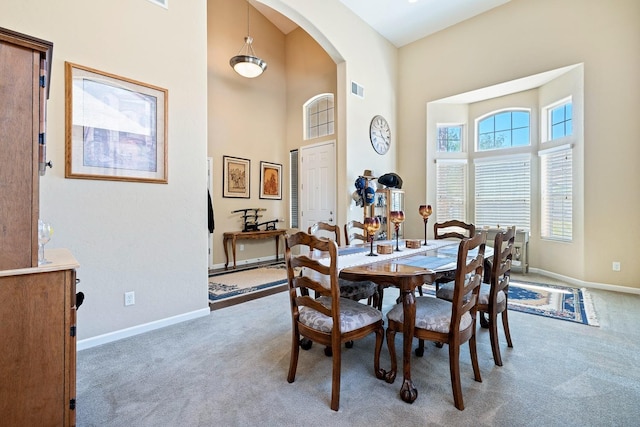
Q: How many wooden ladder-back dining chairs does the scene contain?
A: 6